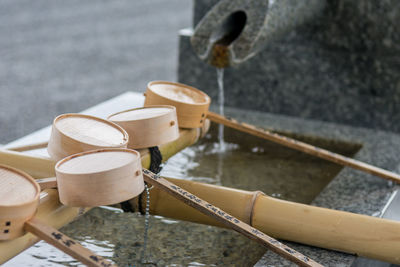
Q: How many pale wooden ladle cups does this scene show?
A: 5